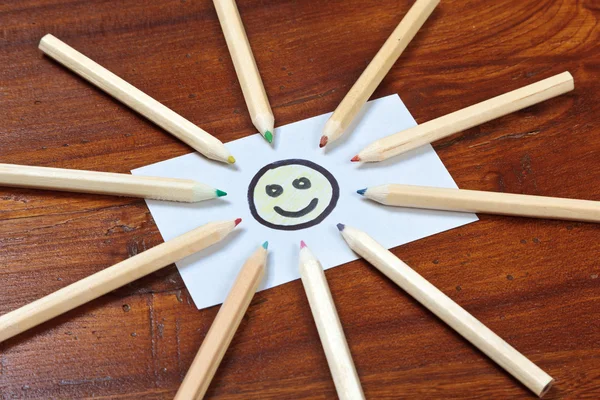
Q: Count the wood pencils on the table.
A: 10